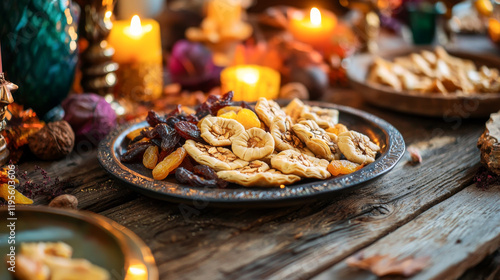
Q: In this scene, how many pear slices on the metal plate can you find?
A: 0